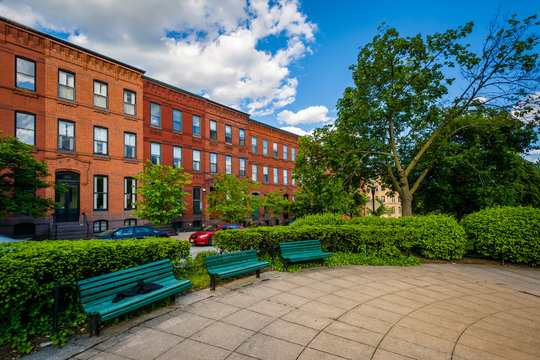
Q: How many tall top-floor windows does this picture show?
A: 15